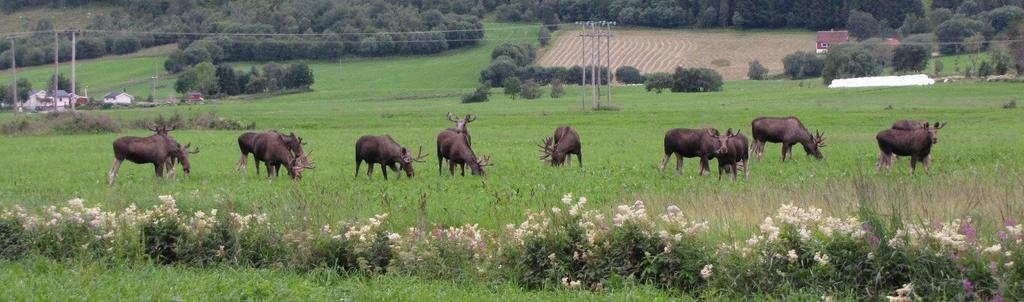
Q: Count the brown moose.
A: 13